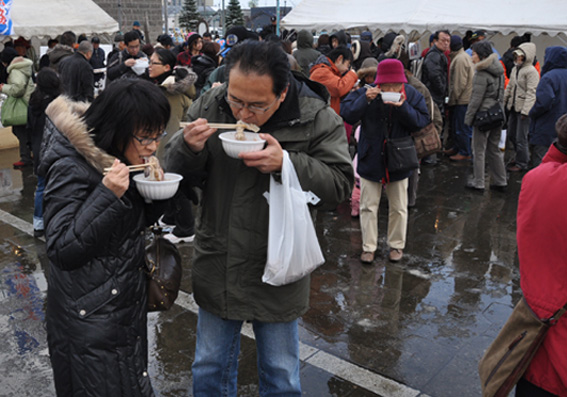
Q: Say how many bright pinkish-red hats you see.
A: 1